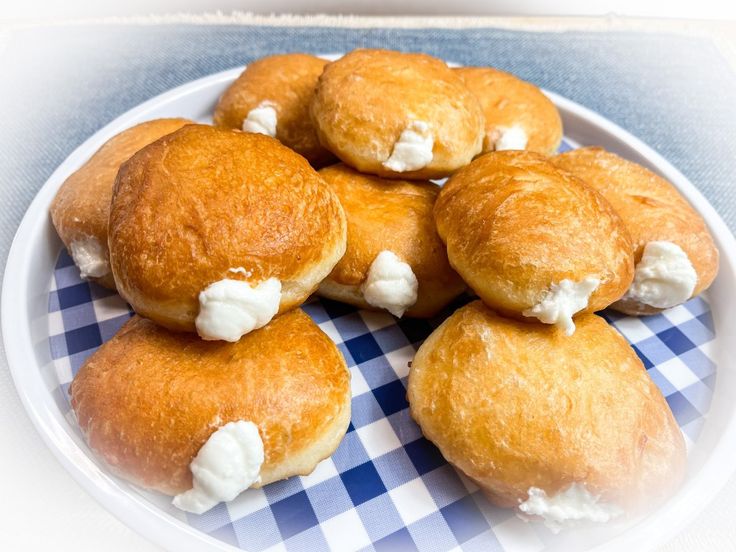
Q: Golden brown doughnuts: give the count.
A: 10